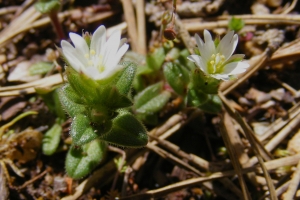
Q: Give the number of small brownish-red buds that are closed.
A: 1